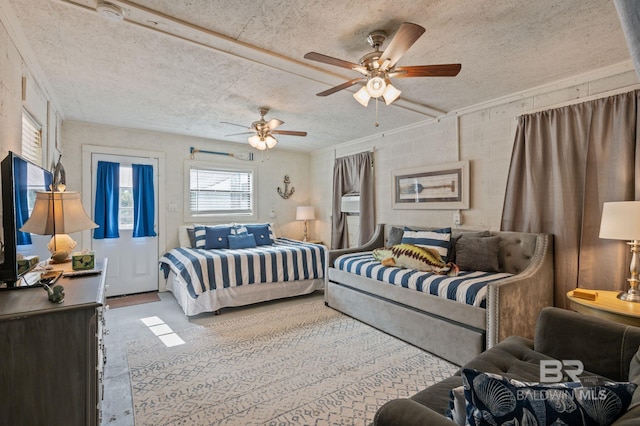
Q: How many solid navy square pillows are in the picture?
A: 2